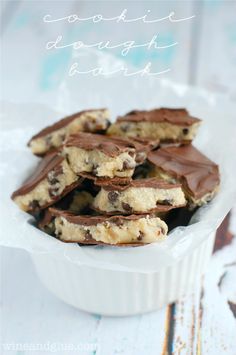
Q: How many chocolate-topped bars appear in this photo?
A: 7